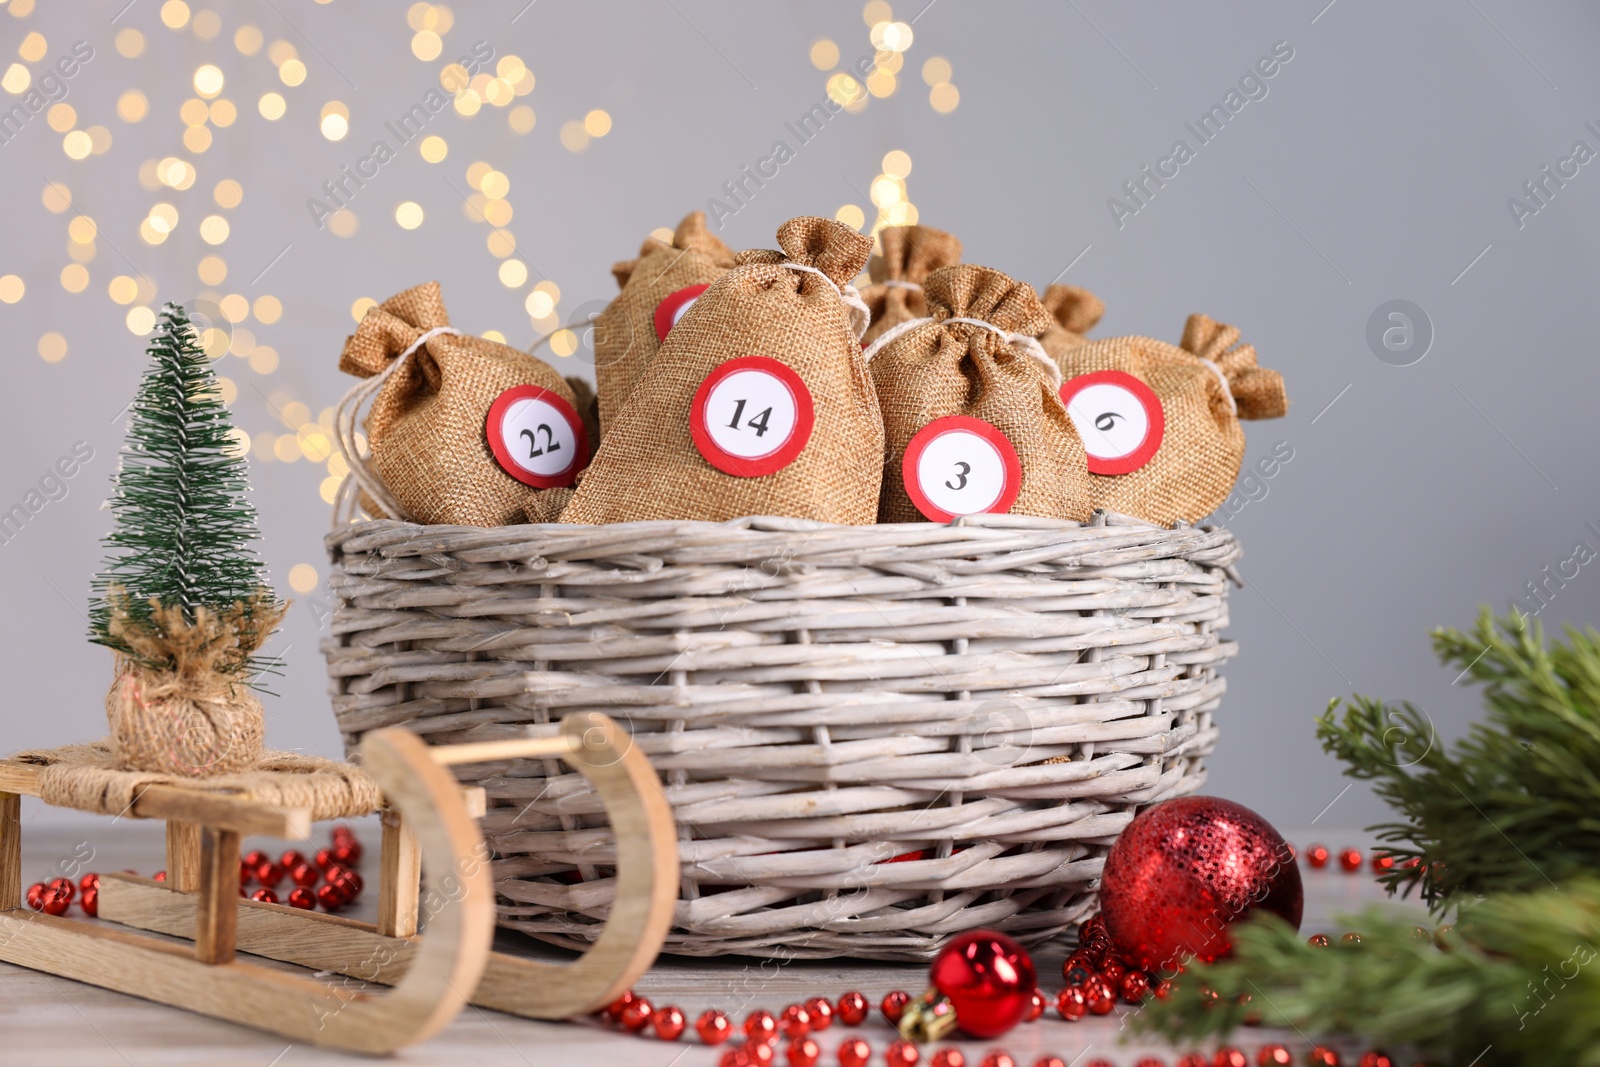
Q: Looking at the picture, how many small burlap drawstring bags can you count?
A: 7